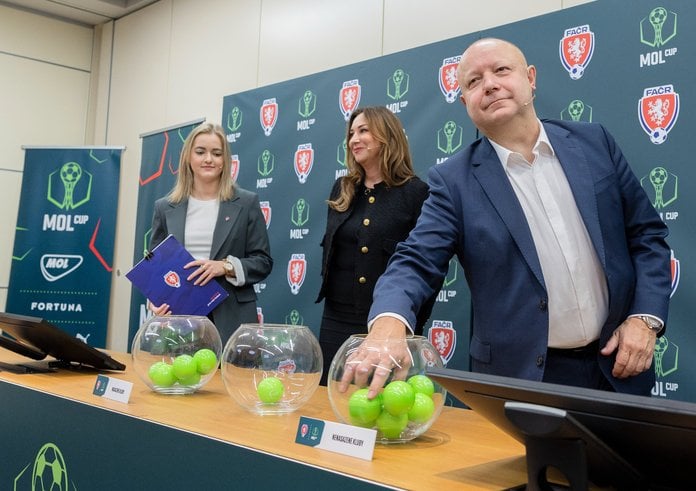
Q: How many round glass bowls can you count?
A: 3